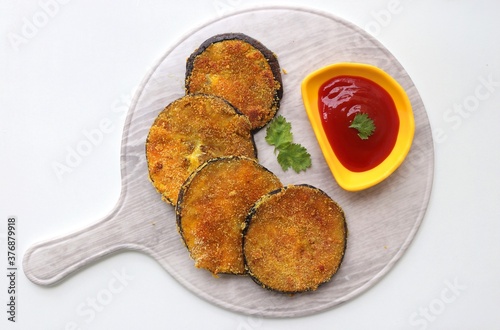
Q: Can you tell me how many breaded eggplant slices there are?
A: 4